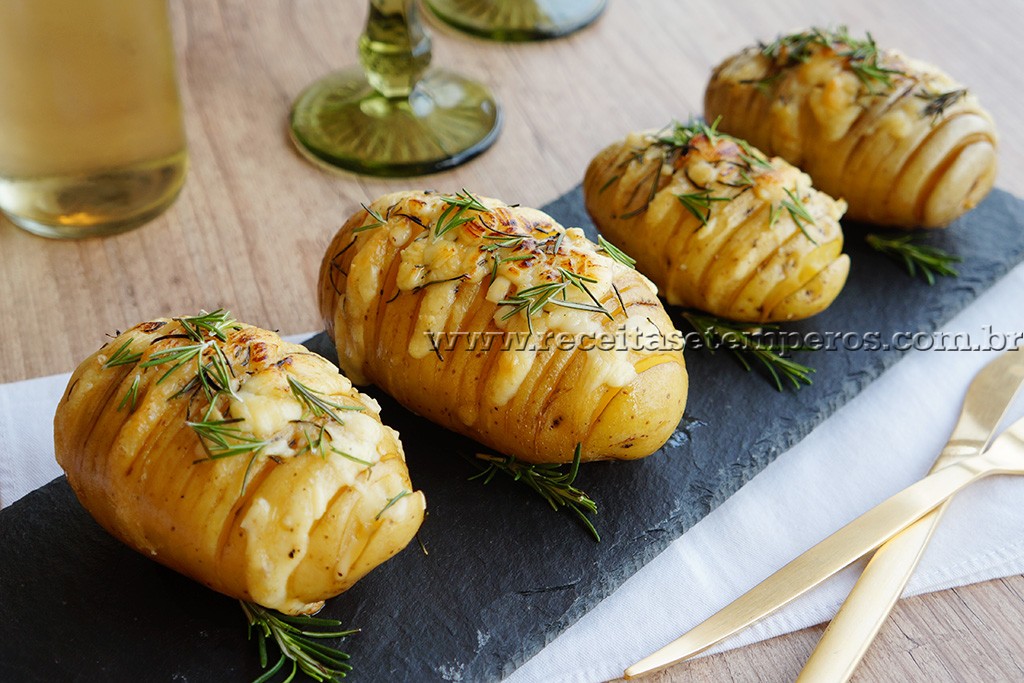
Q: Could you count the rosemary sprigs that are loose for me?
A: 4